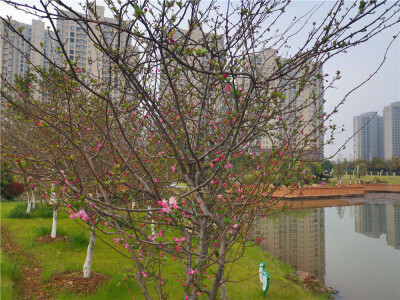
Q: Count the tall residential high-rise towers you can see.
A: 6